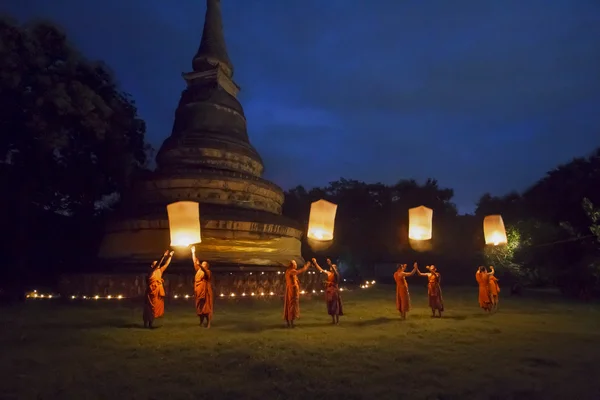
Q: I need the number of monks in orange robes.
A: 8